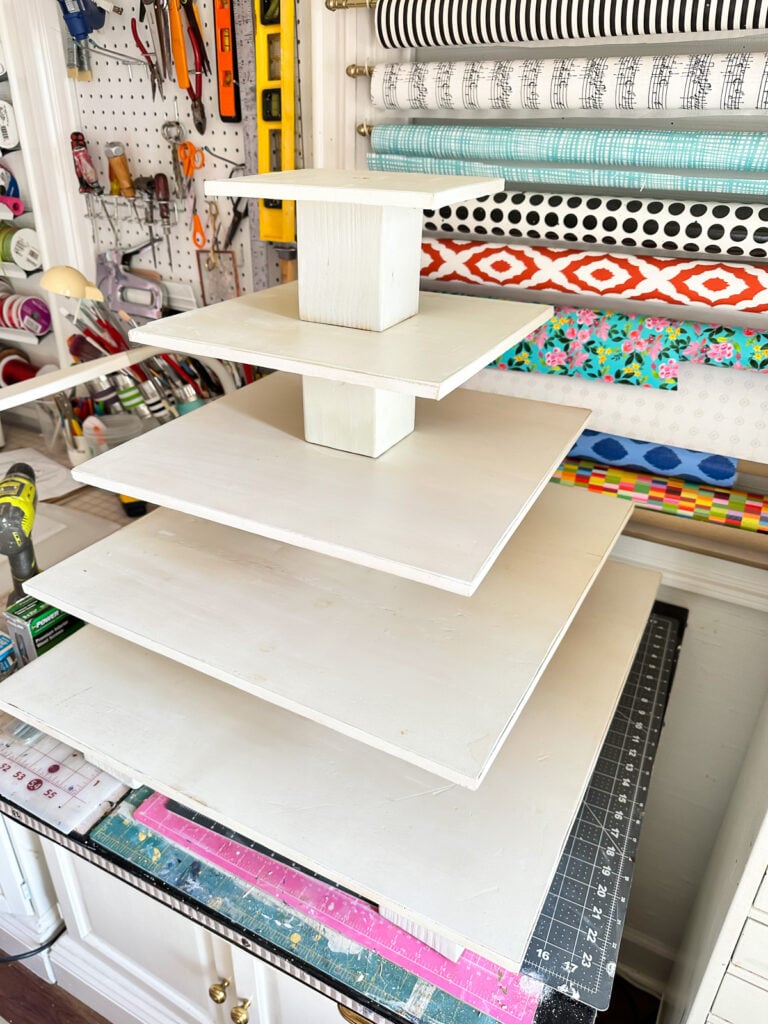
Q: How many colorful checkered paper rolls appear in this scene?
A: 1